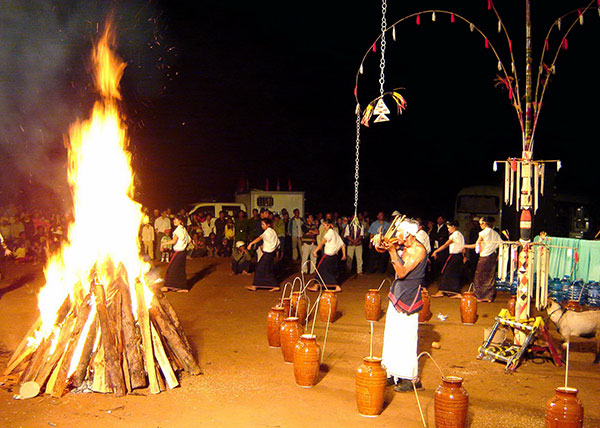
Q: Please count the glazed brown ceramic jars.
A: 14